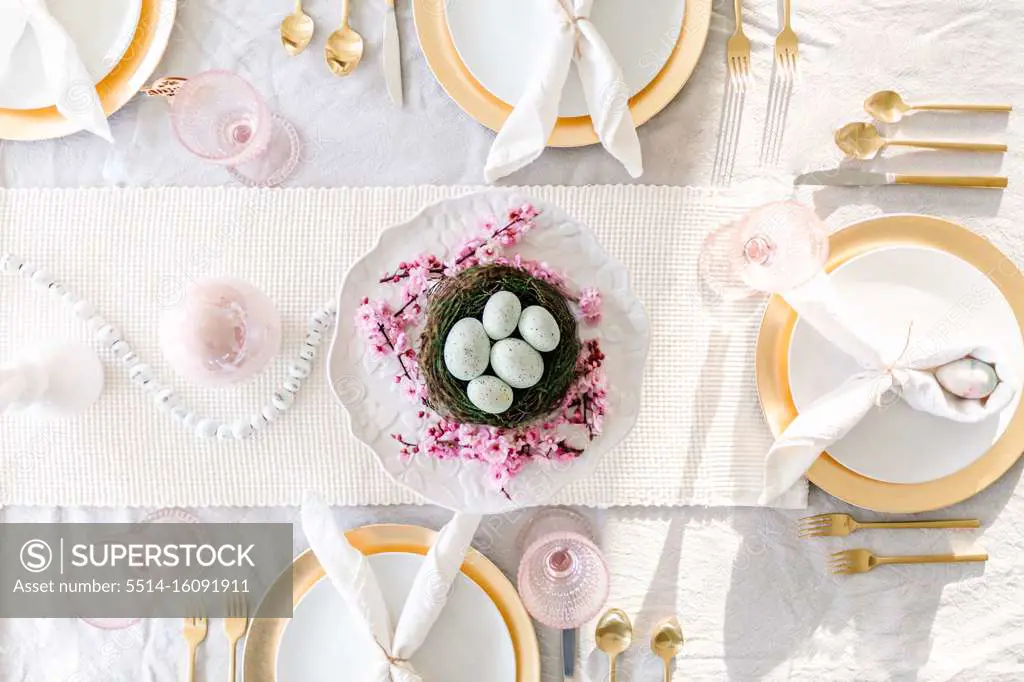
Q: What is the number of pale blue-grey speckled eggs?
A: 5